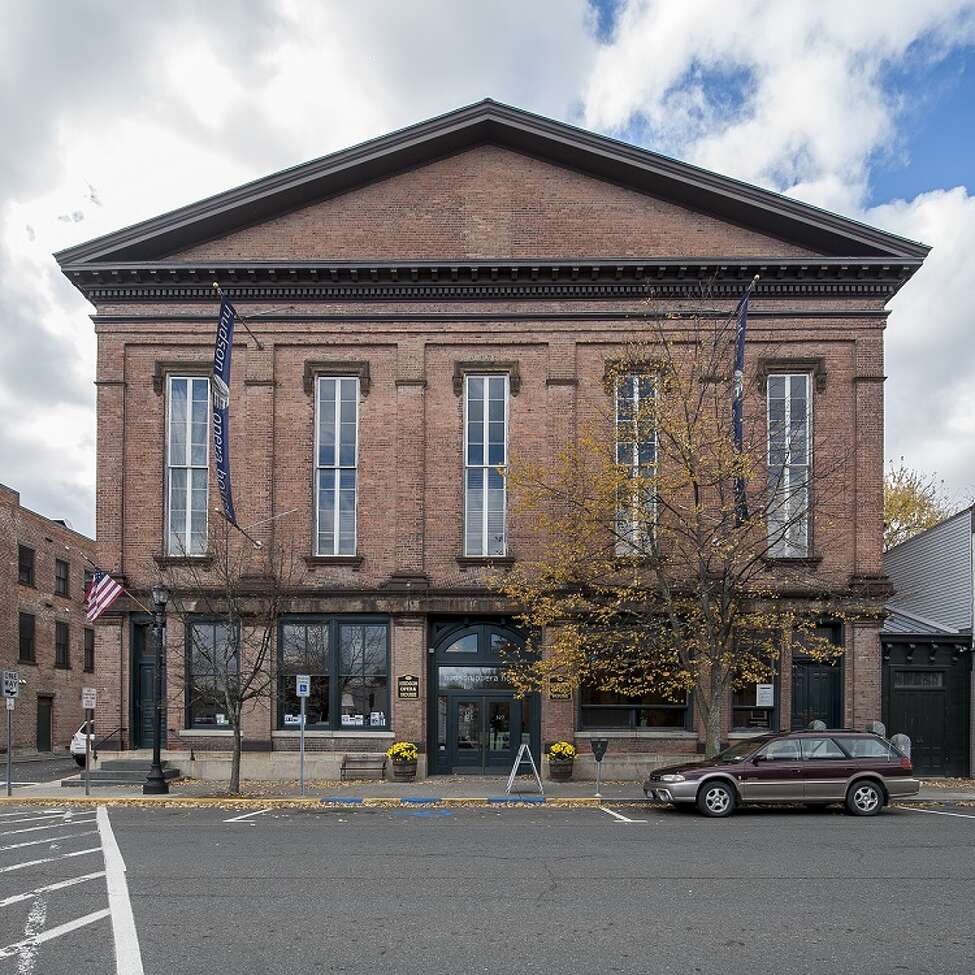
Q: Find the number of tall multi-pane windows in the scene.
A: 5